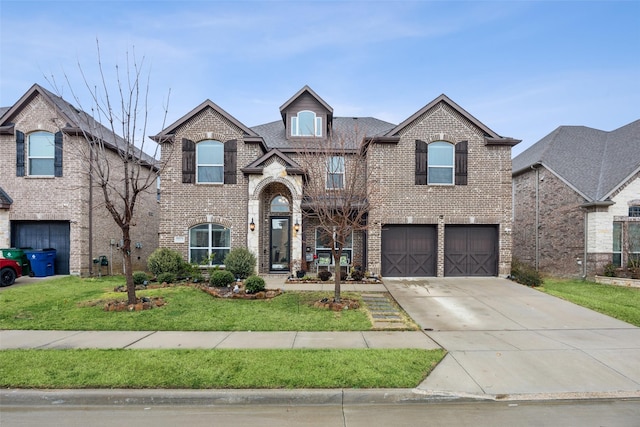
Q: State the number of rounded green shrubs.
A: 6